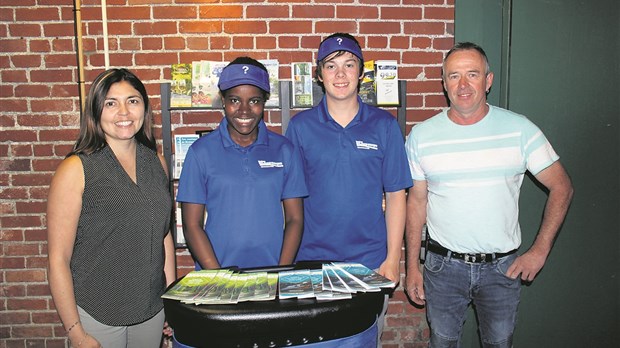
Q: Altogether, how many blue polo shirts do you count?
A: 2